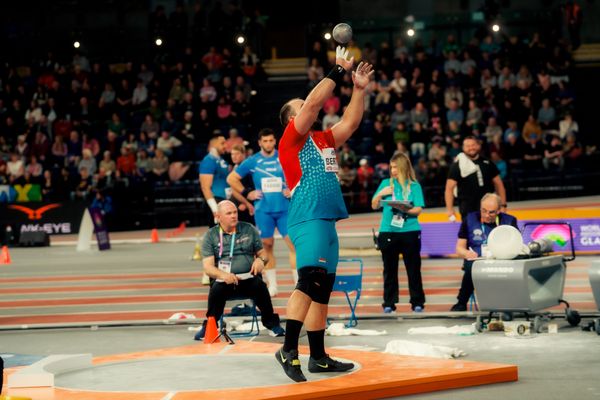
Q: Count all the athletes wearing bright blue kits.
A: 2